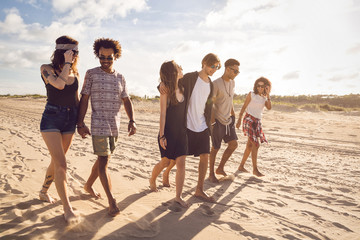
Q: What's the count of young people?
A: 6